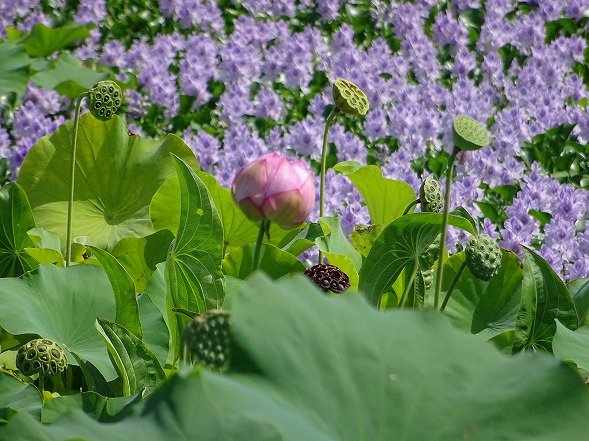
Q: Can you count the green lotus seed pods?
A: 7